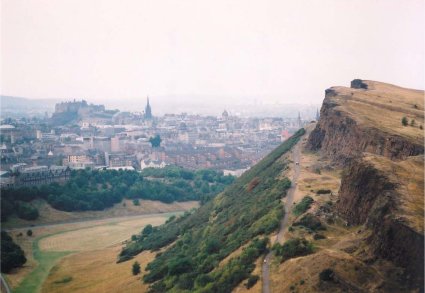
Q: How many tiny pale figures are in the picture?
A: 2